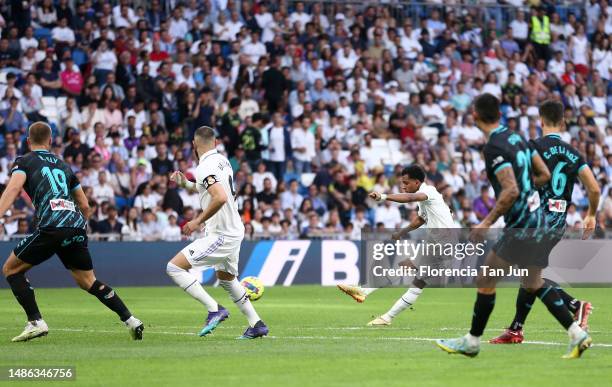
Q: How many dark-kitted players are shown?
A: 3